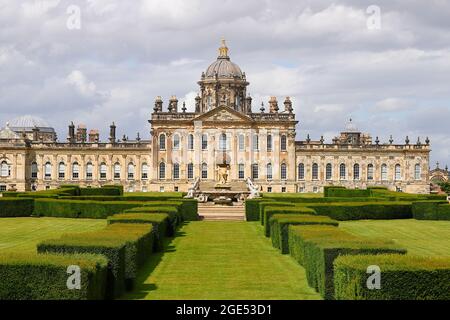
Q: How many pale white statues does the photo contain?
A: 2